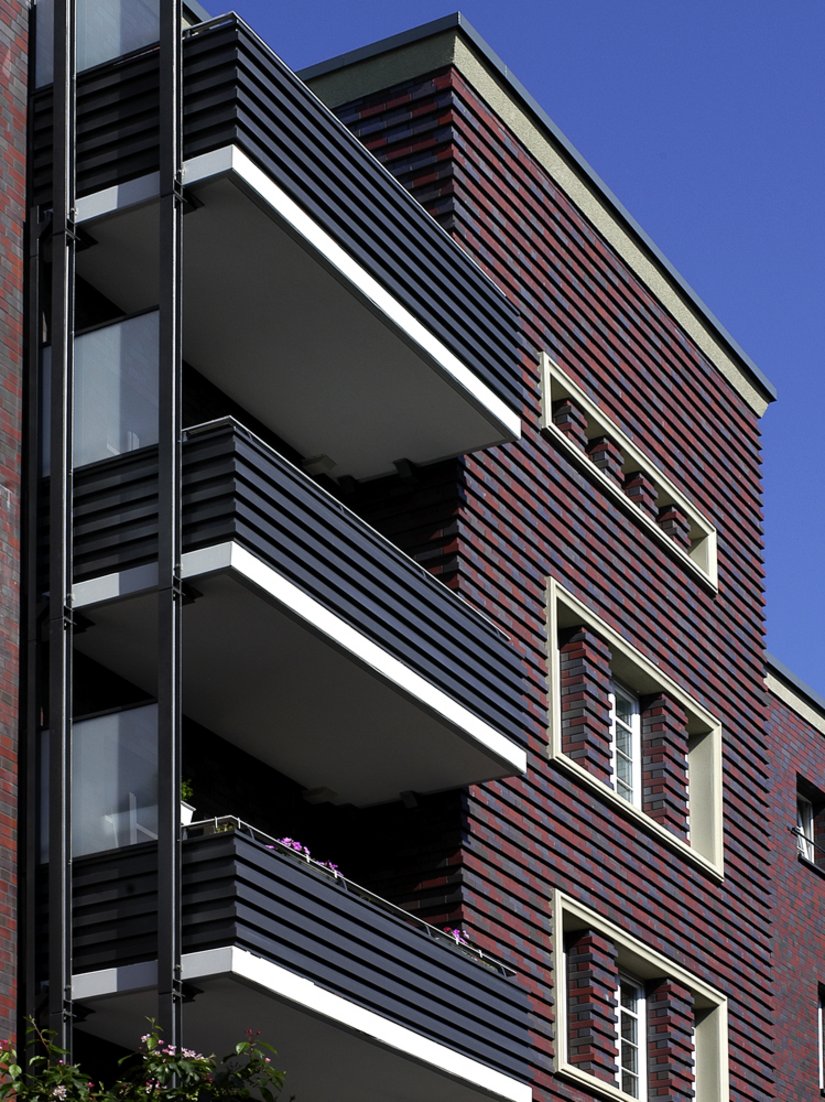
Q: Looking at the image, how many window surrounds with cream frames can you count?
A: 3